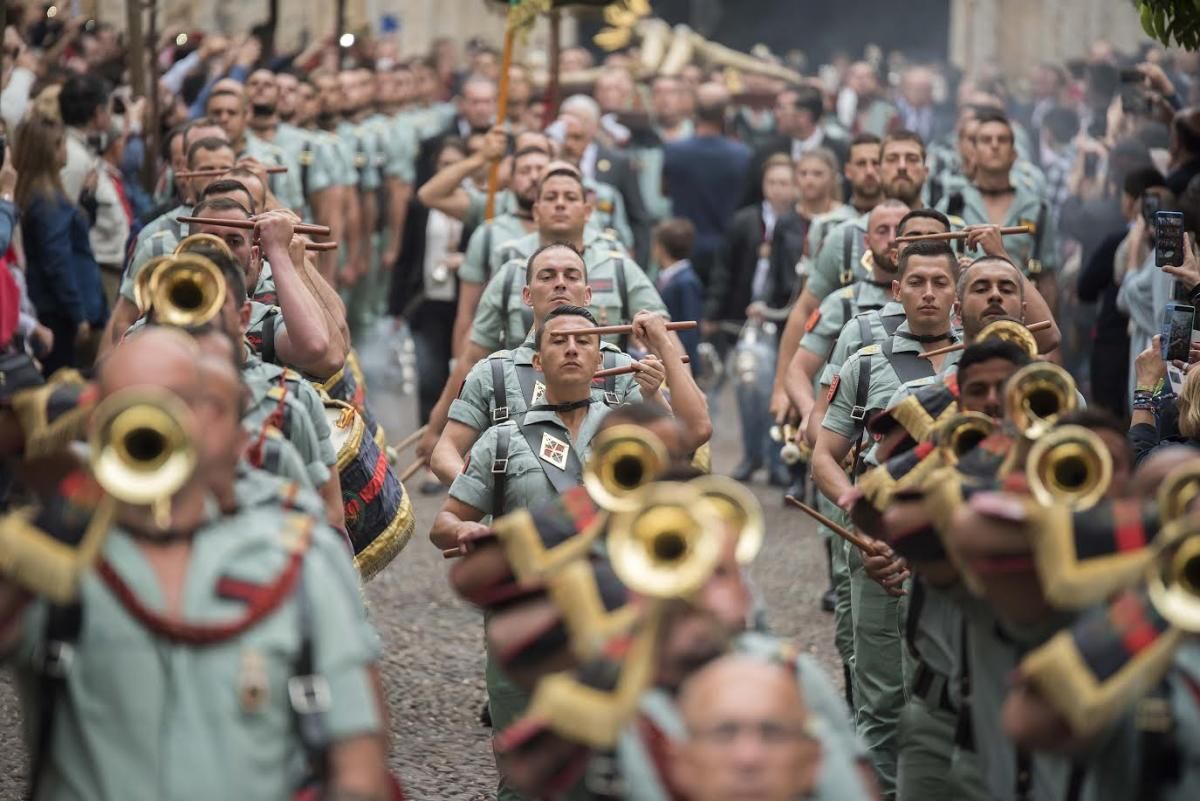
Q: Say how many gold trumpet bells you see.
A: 13